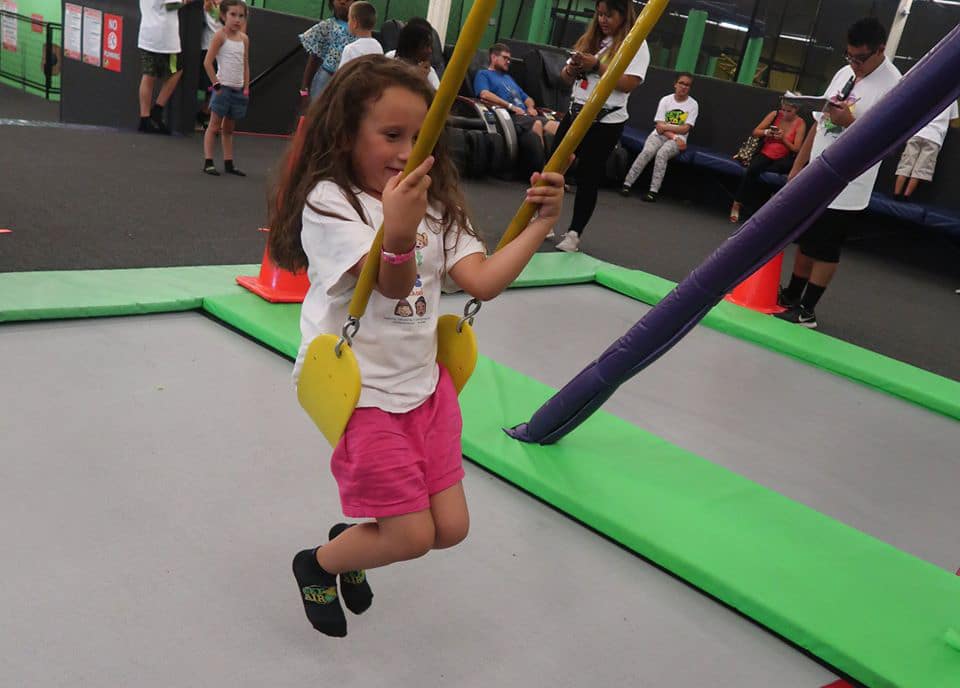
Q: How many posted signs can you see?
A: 5